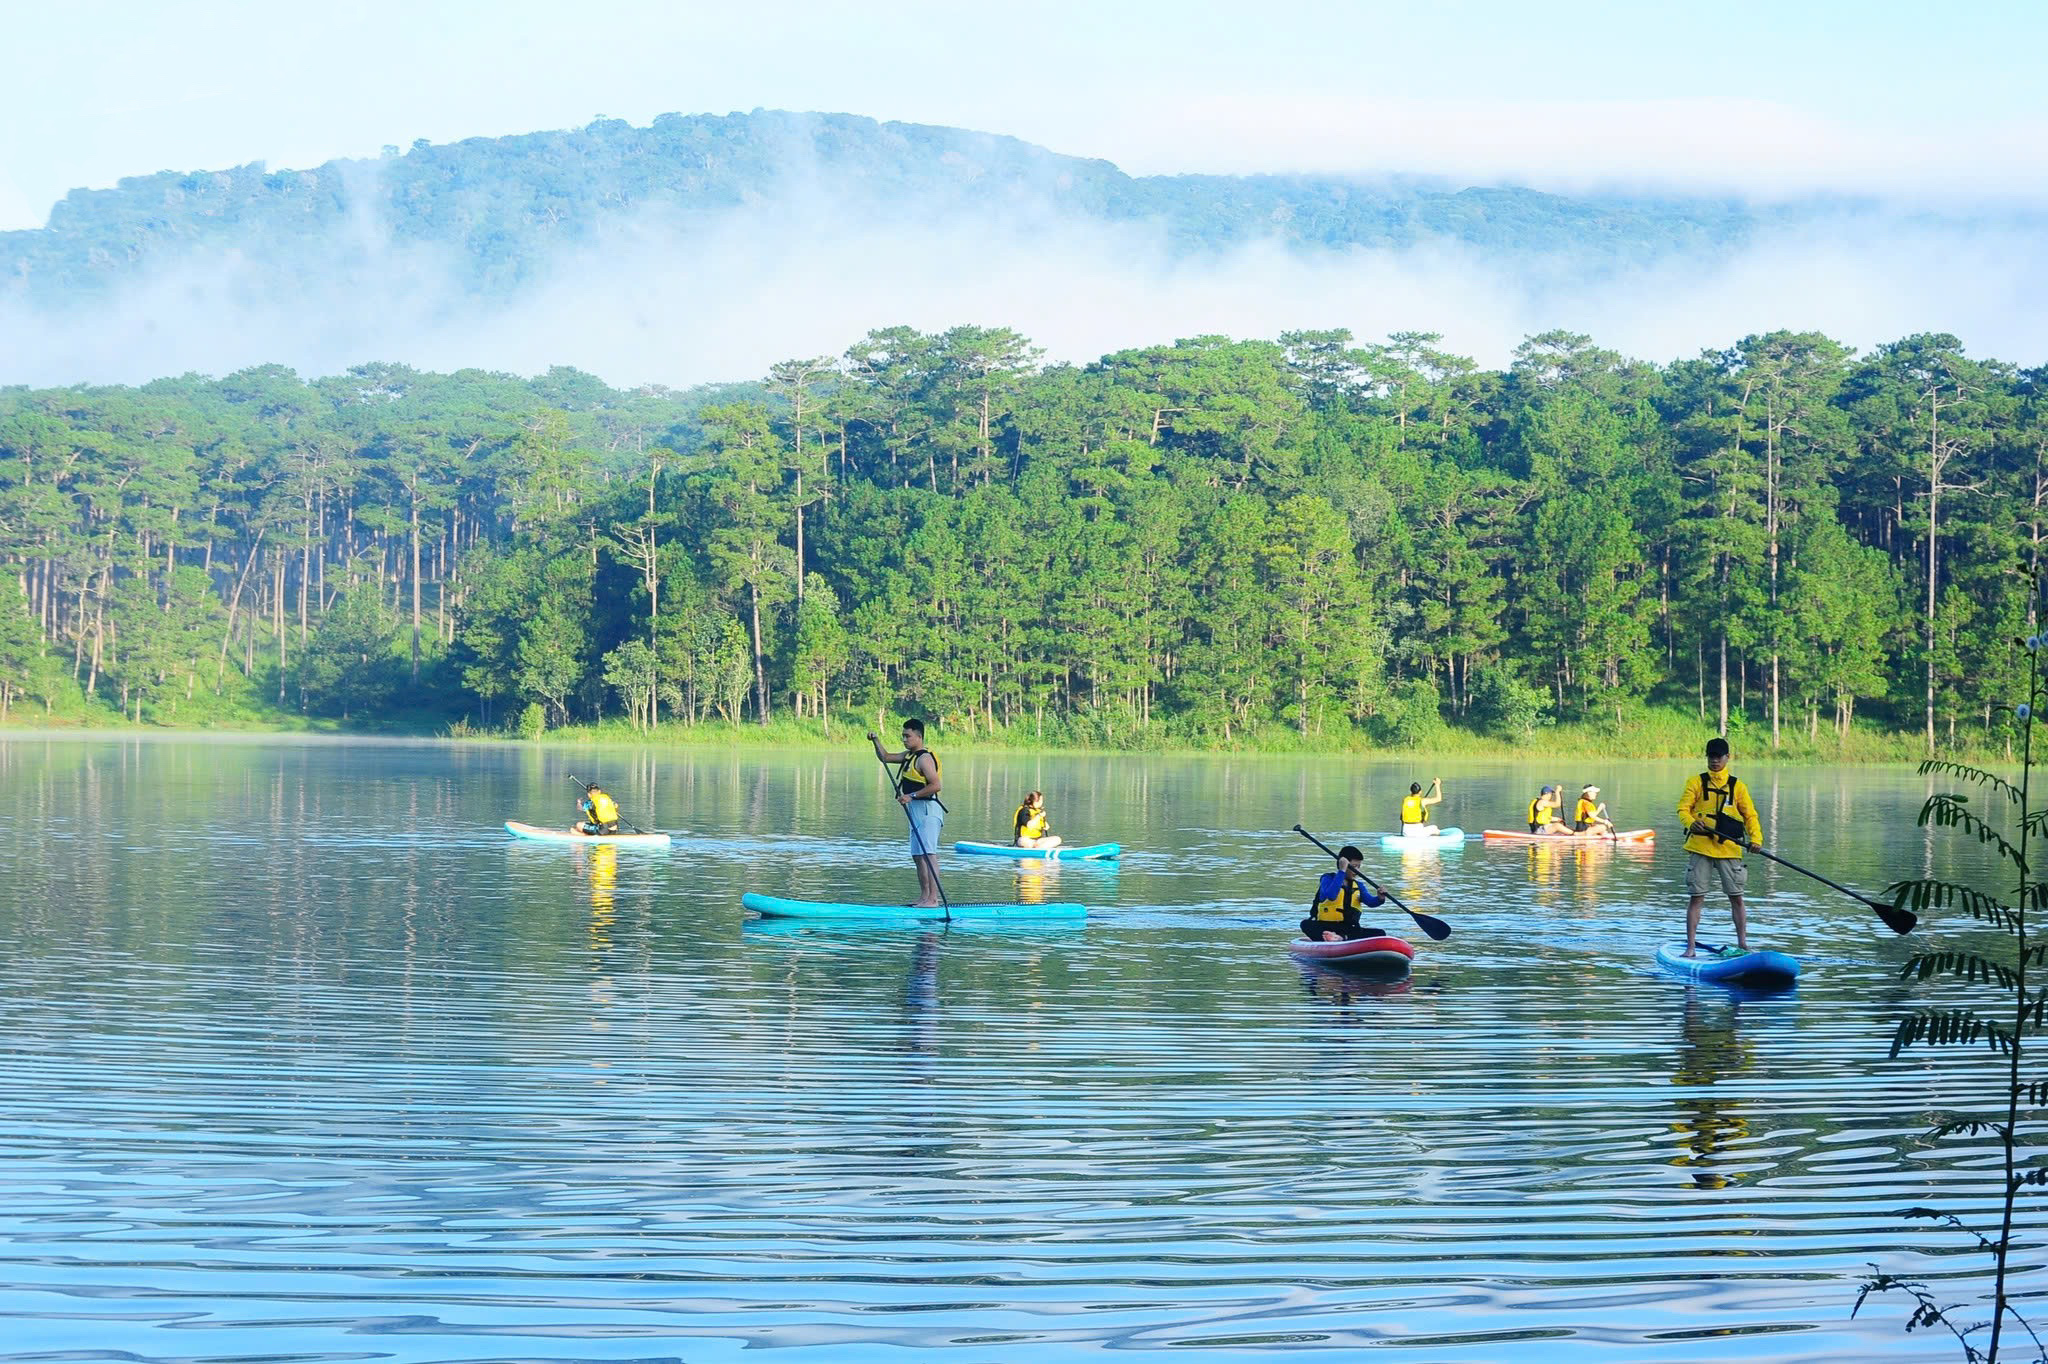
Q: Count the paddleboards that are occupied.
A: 7